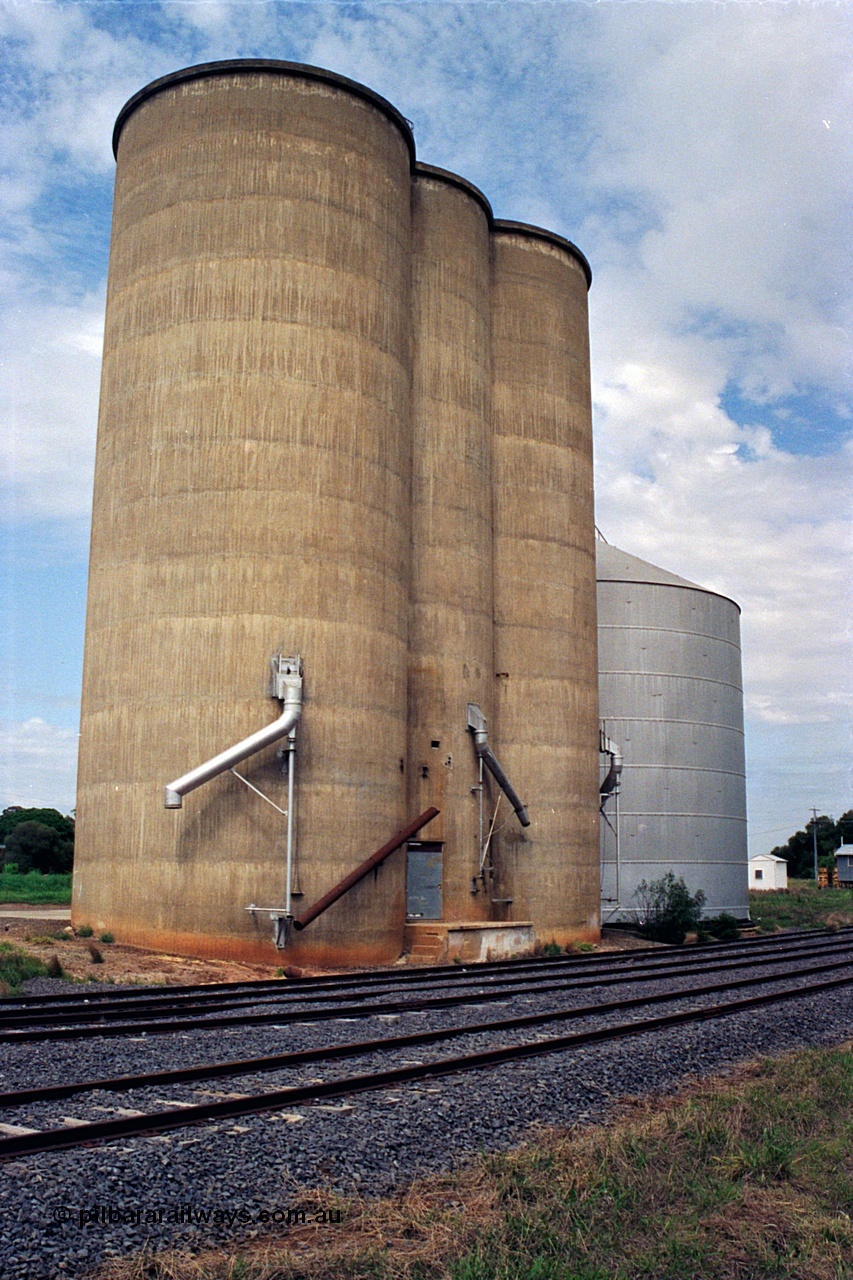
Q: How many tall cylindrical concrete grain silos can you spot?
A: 3